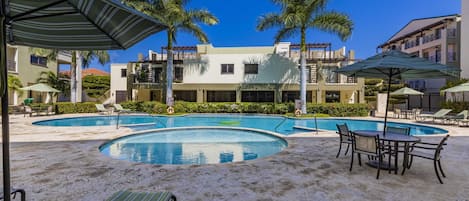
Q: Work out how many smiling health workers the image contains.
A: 0